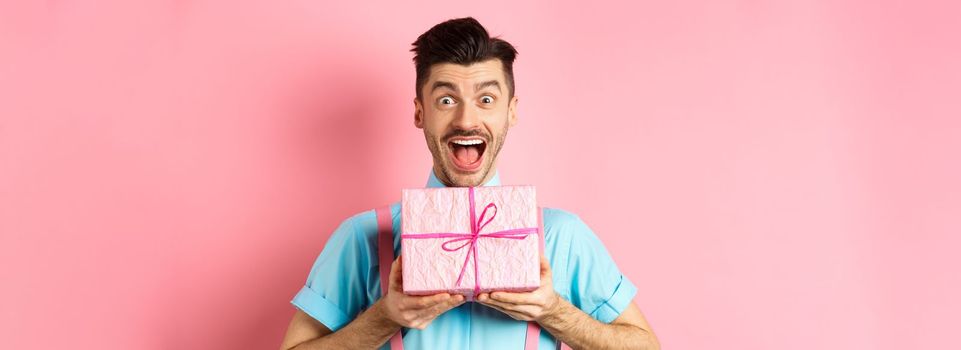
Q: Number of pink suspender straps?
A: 2